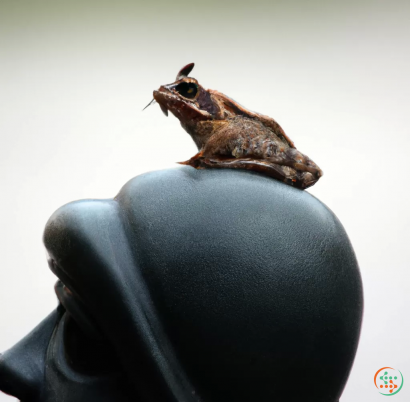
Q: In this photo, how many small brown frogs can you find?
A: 1